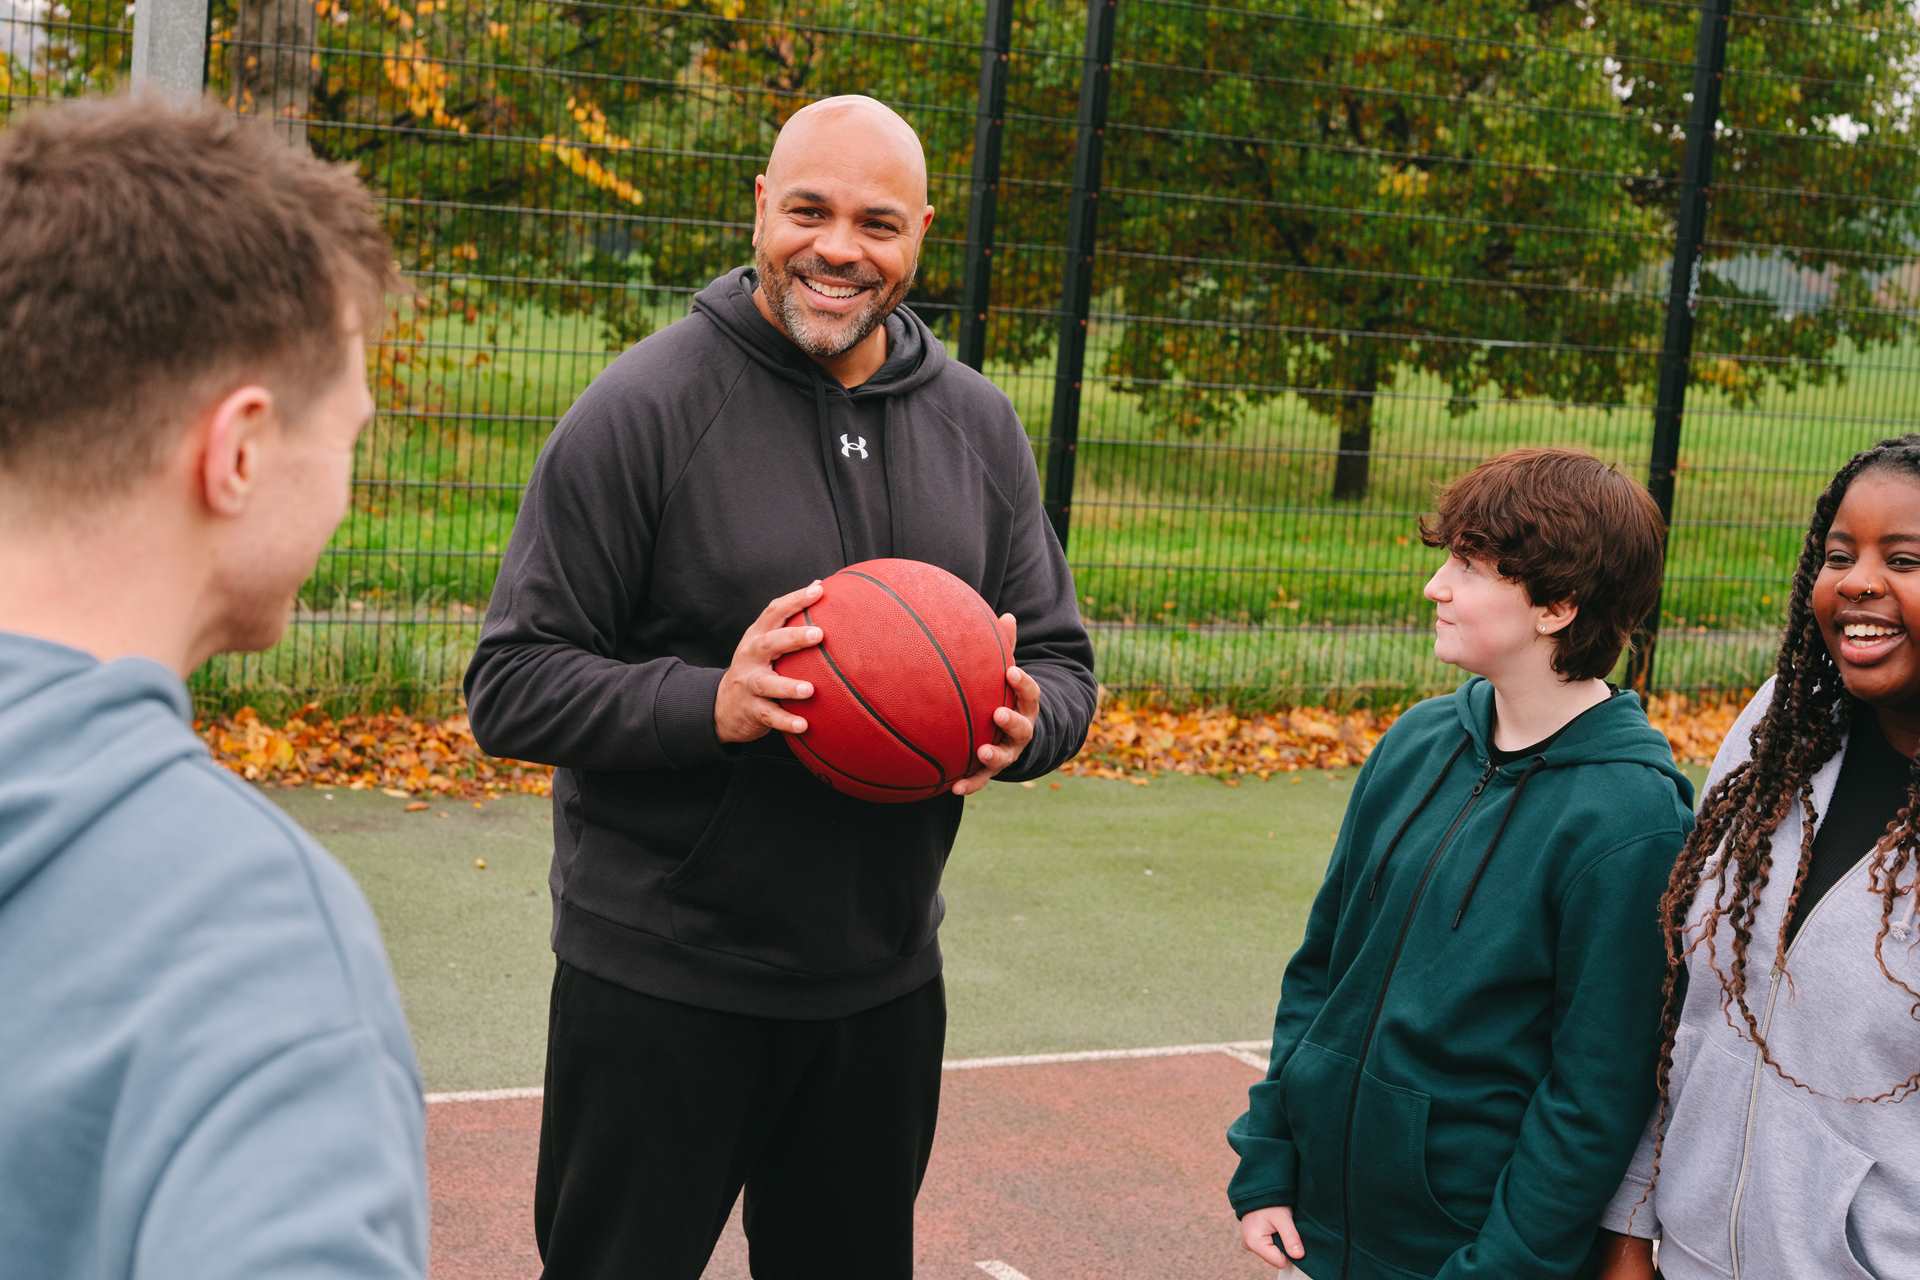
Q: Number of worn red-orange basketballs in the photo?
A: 1